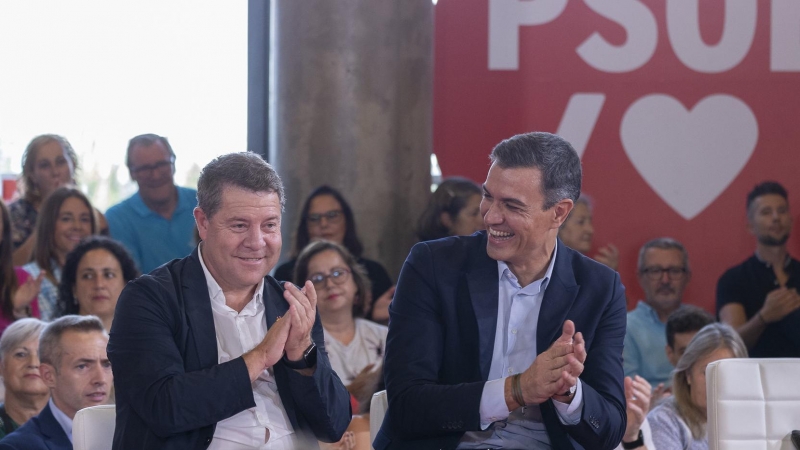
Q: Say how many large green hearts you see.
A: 0